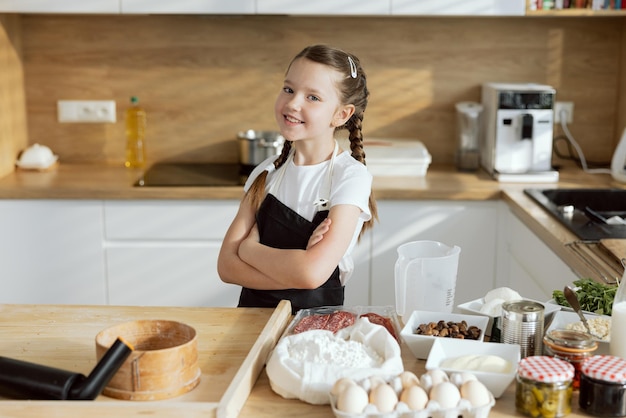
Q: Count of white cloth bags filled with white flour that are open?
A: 1